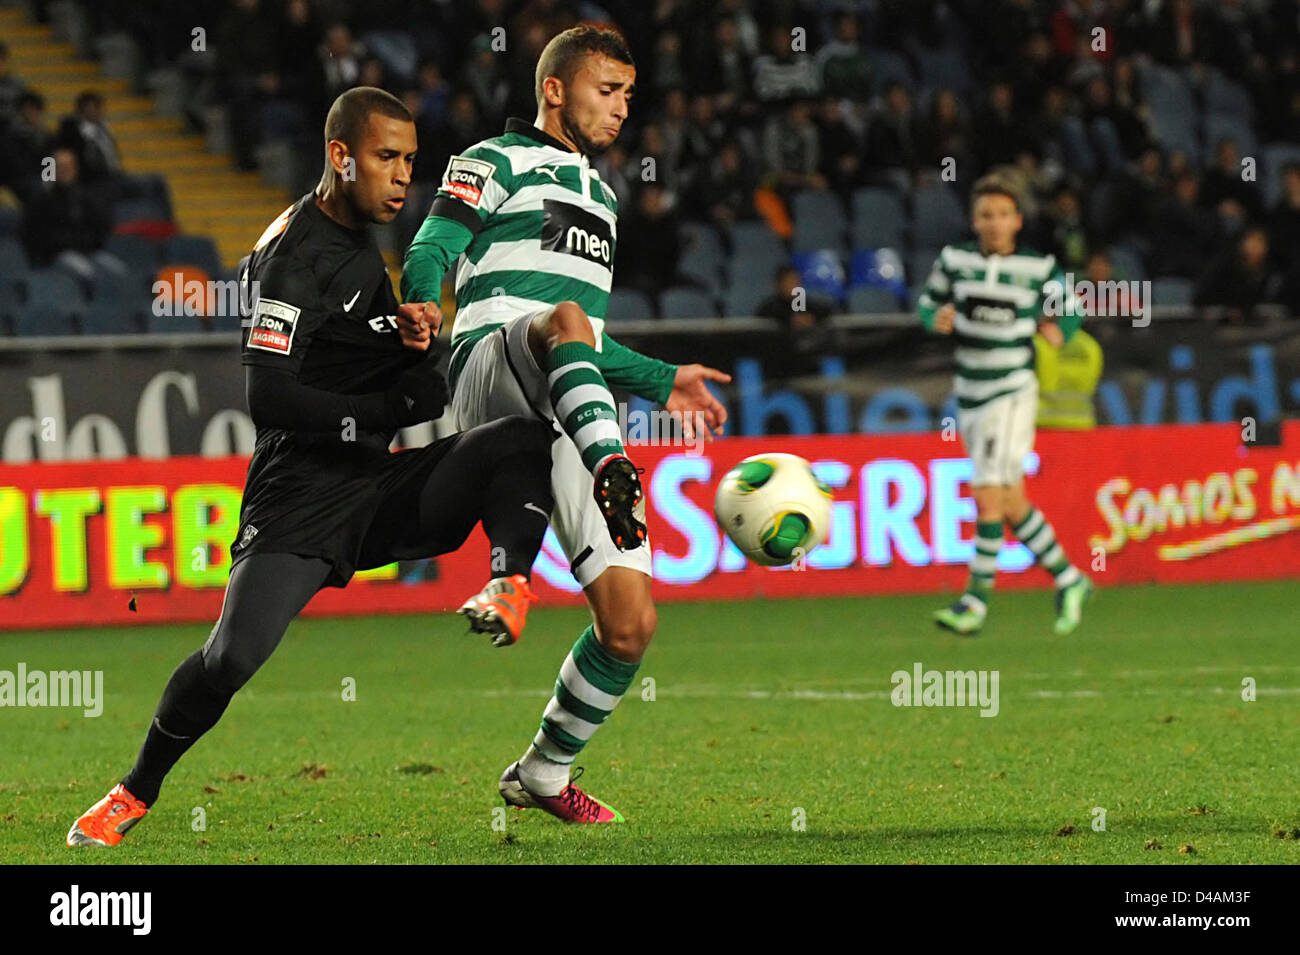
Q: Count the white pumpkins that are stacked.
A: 0